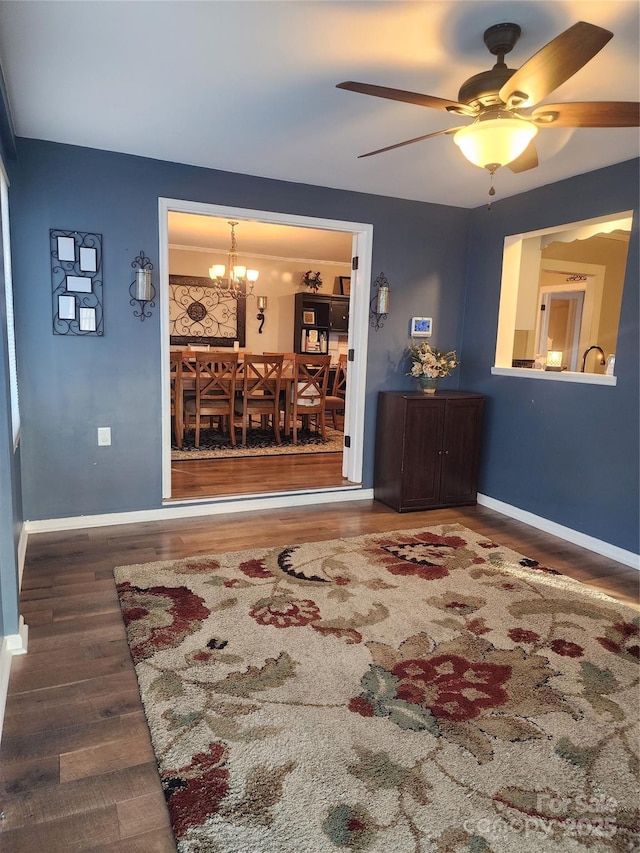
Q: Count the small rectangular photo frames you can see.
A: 5